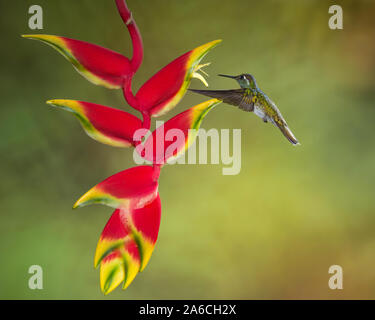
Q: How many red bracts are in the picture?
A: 9